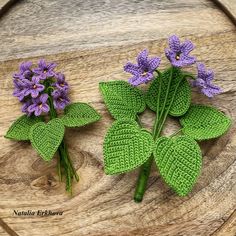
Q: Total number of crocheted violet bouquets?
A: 2